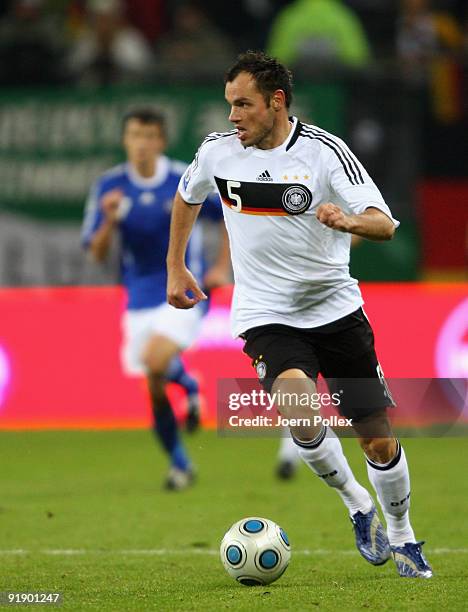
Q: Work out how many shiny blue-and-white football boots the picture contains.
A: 2